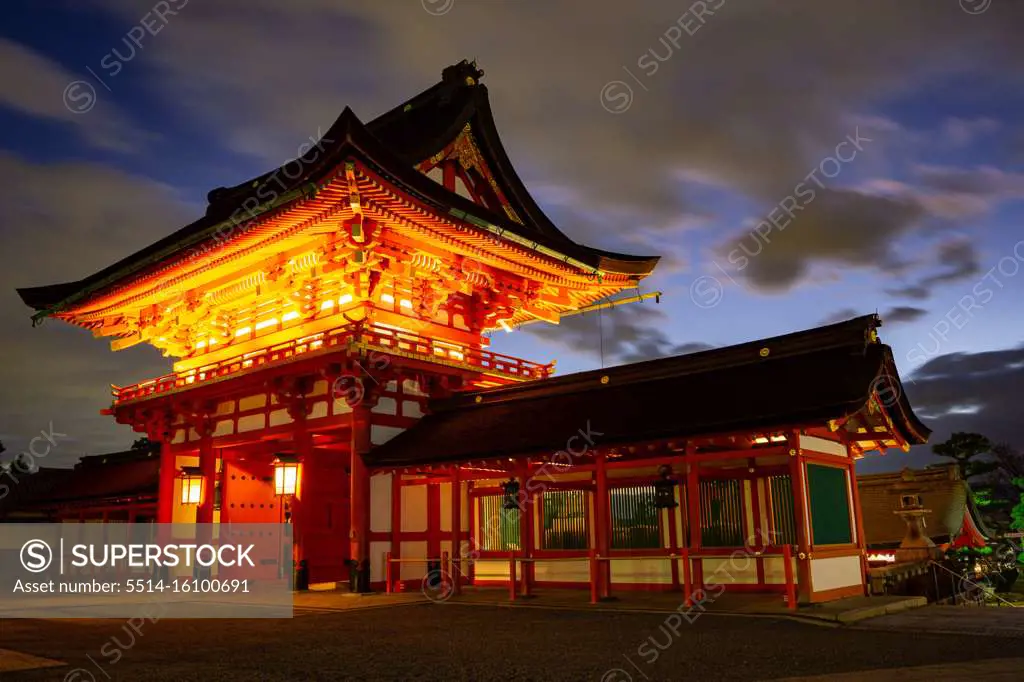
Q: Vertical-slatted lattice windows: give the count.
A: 5